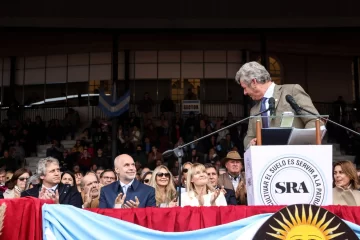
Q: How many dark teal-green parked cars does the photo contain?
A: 0